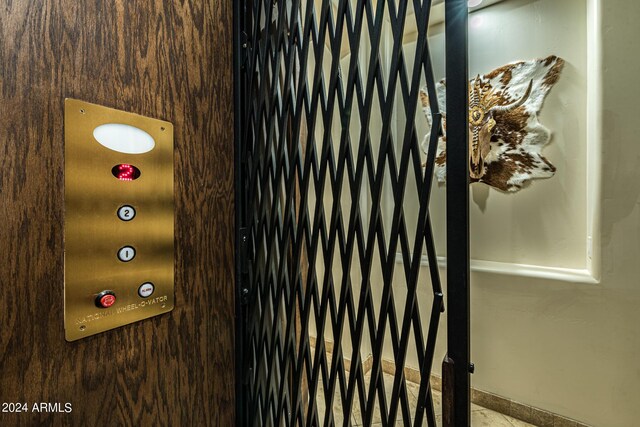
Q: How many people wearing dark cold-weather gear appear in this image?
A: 0